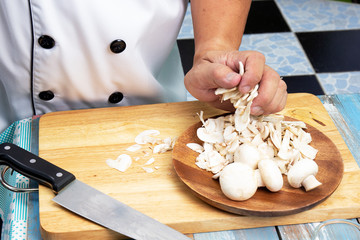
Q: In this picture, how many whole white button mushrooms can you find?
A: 4